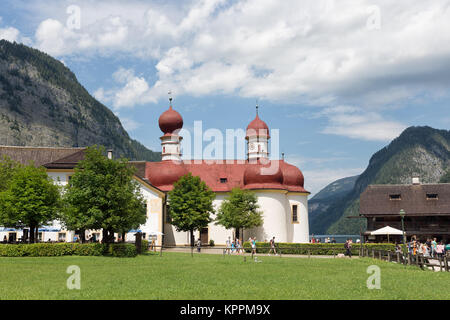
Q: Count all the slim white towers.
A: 2